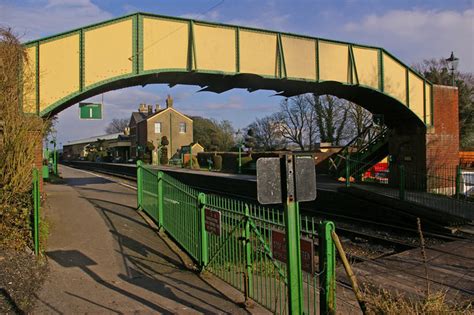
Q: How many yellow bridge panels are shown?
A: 12